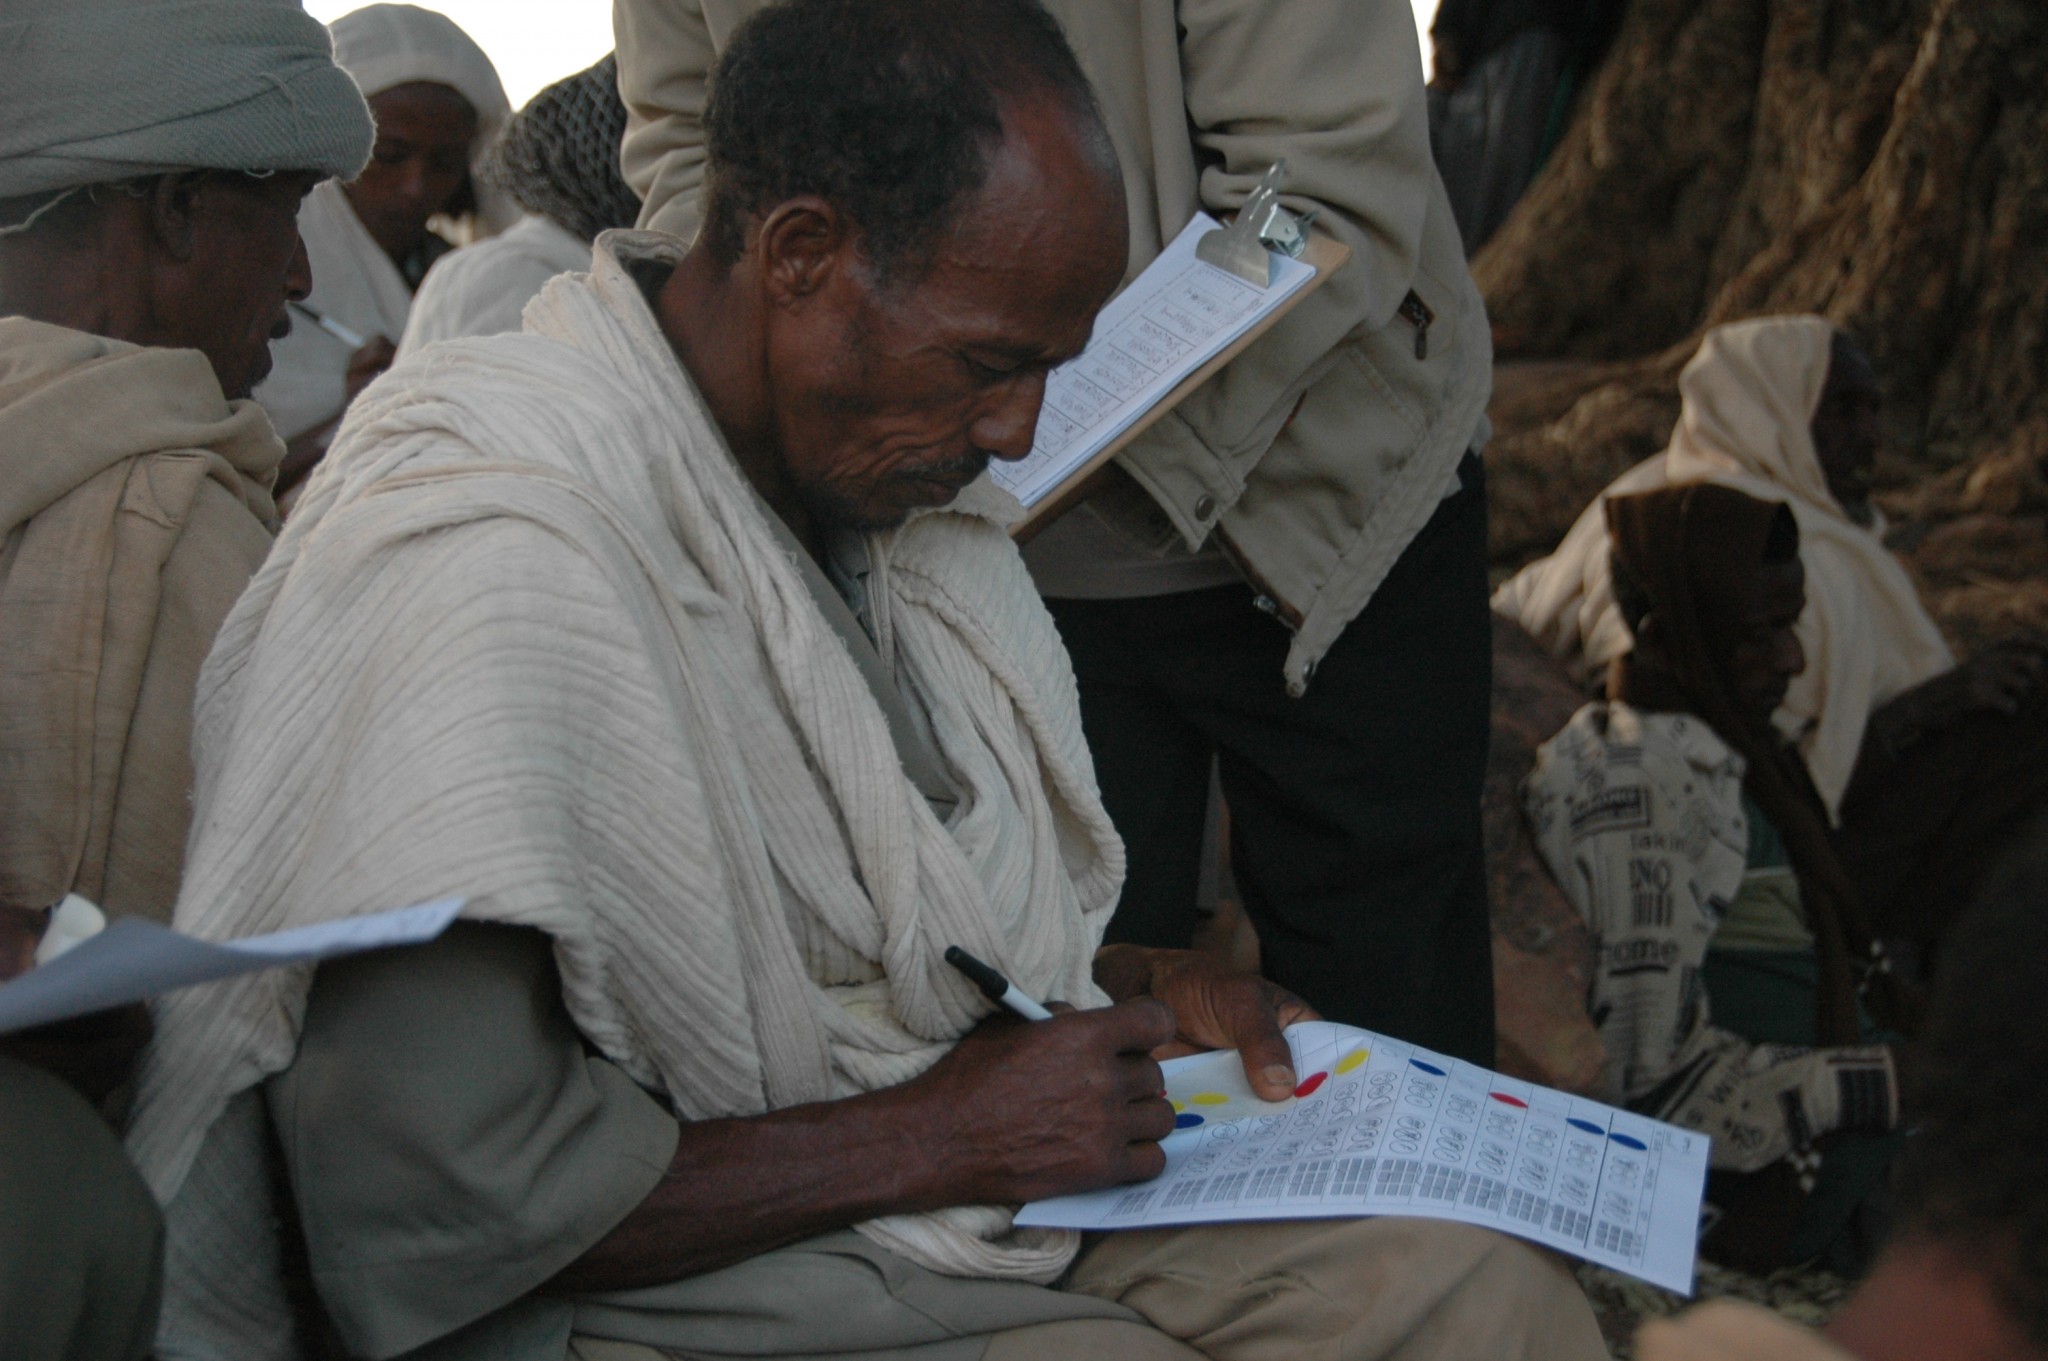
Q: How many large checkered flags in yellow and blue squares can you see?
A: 0